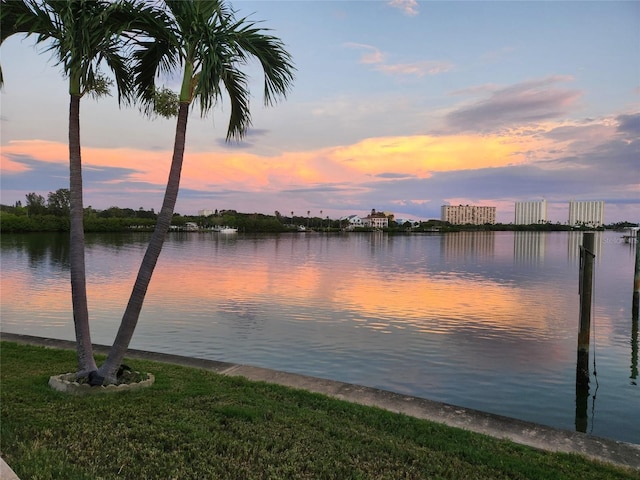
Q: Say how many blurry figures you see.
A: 0